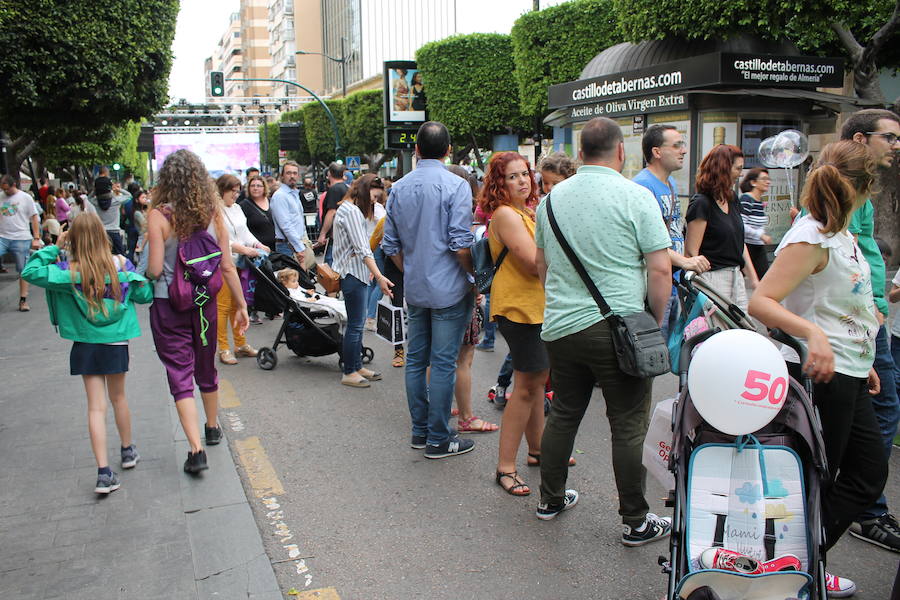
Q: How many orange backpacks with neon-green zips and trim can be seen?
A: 0